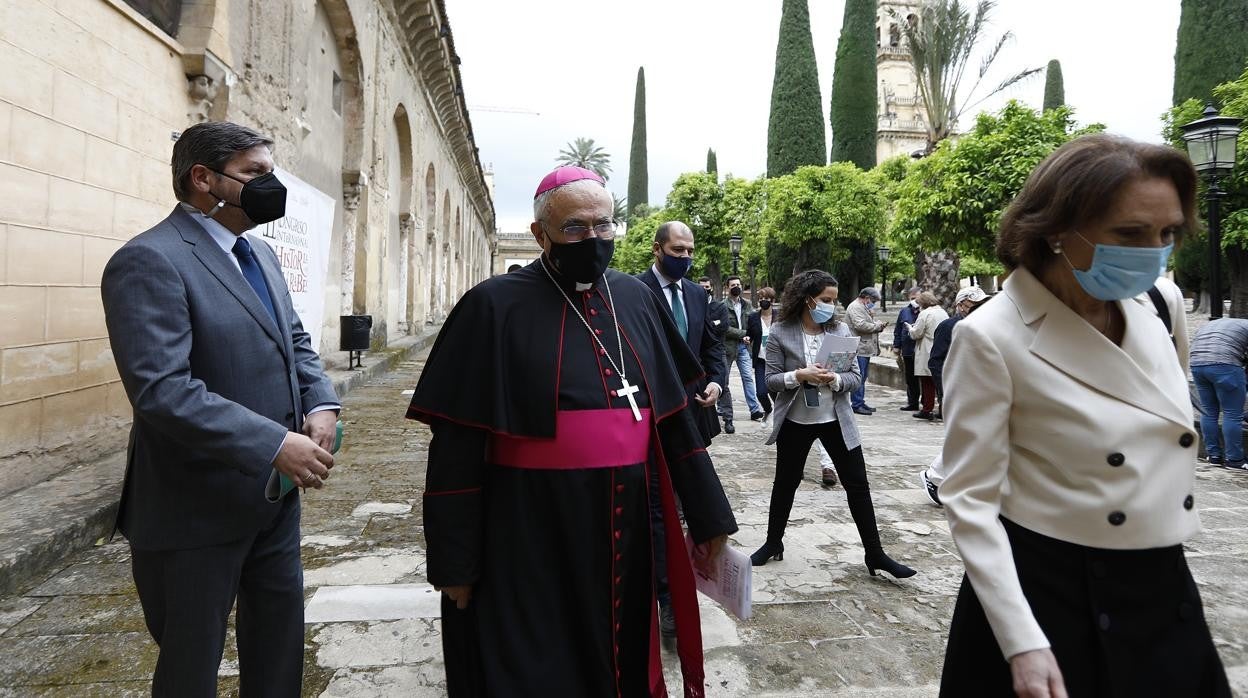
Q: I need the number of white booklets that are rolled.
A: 0